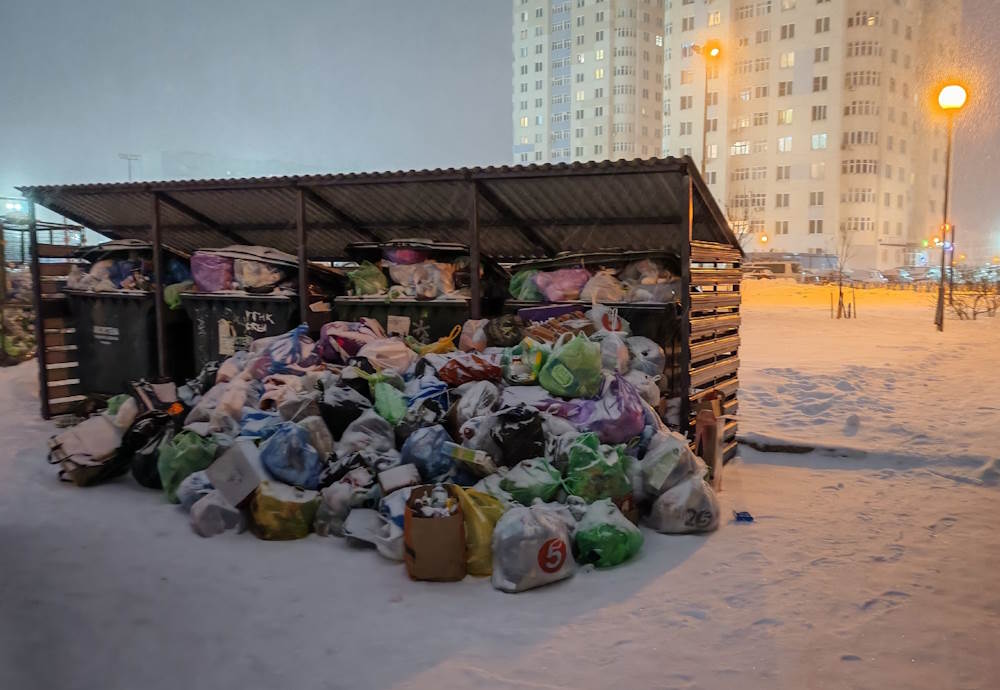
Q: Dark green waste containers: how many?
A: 4